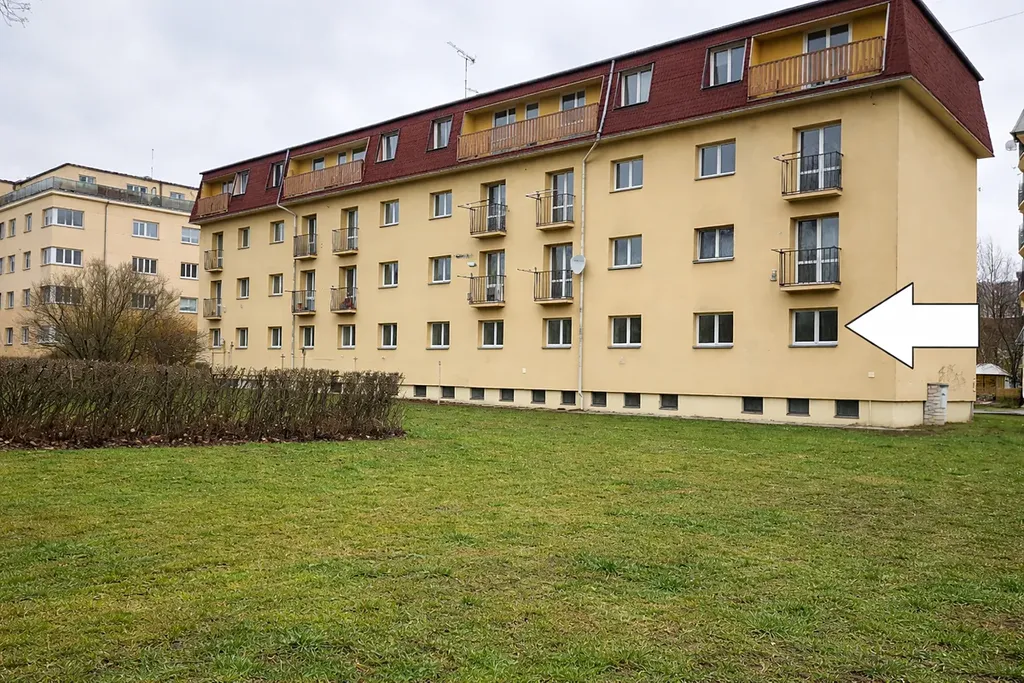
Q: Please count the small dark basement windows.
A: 12